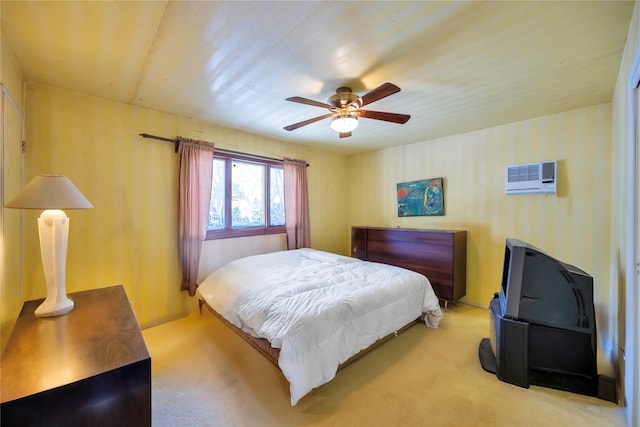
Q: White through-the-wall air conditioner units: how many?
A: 1